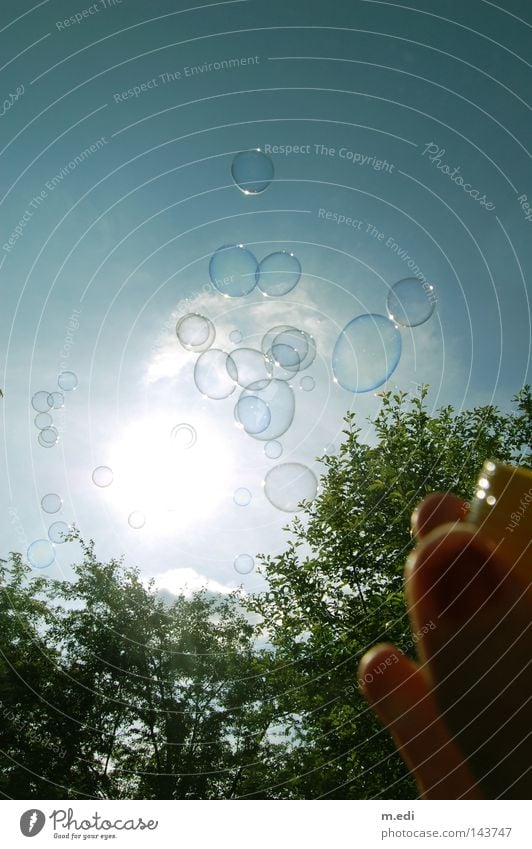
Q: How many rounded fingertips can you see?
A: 3